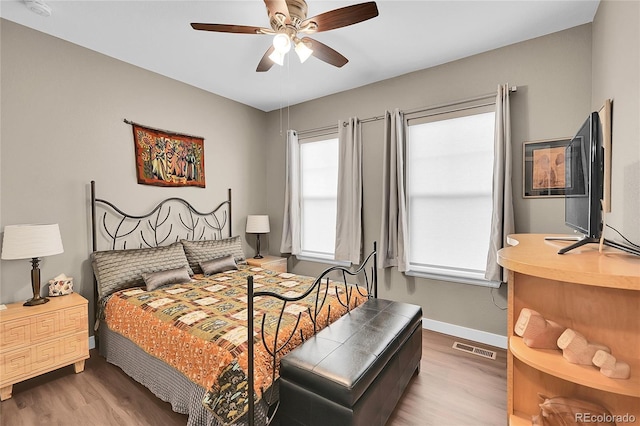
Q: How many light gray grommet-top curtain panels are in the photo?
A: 4